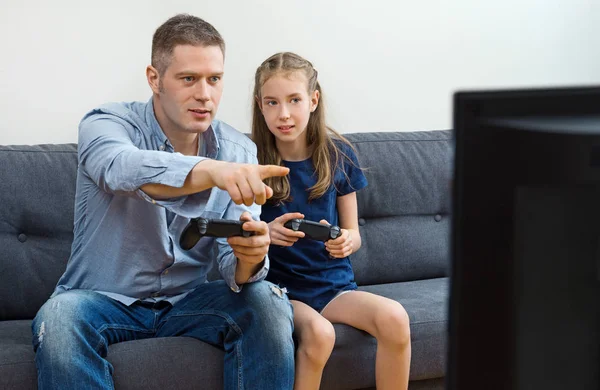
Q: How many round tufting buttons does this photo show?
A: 3